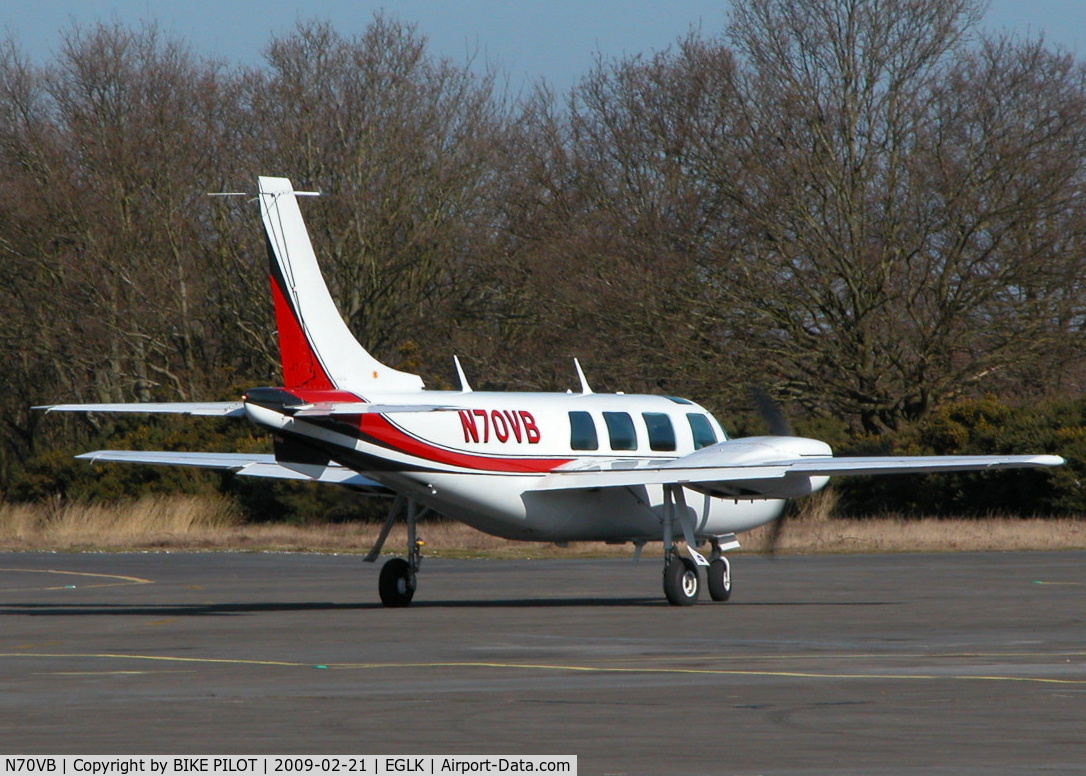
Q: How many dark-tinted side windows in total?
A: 4